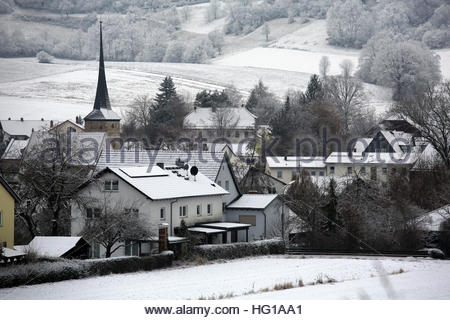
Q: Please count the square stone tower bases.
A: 1